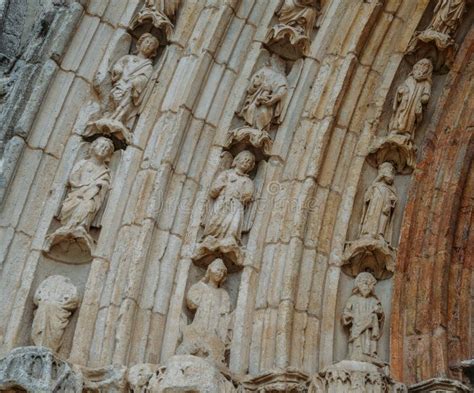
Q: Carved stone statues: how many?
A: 12